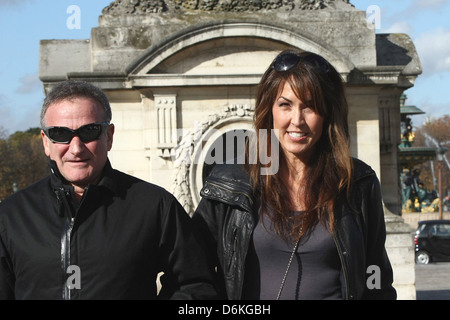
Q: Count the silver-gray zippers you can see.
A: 1